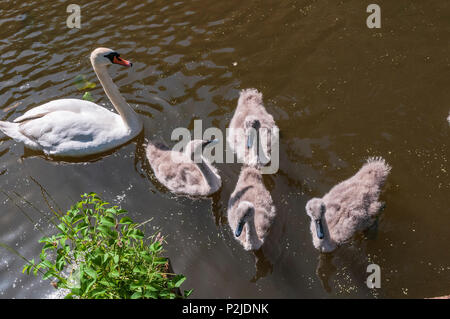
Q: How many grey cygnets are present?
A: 4